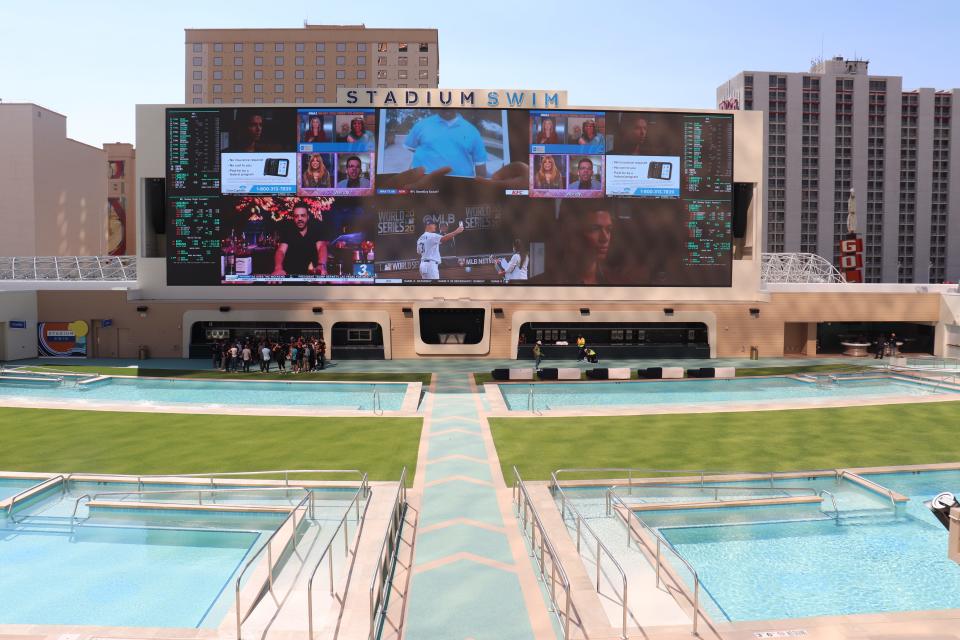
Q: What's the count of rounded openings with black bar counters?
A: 3